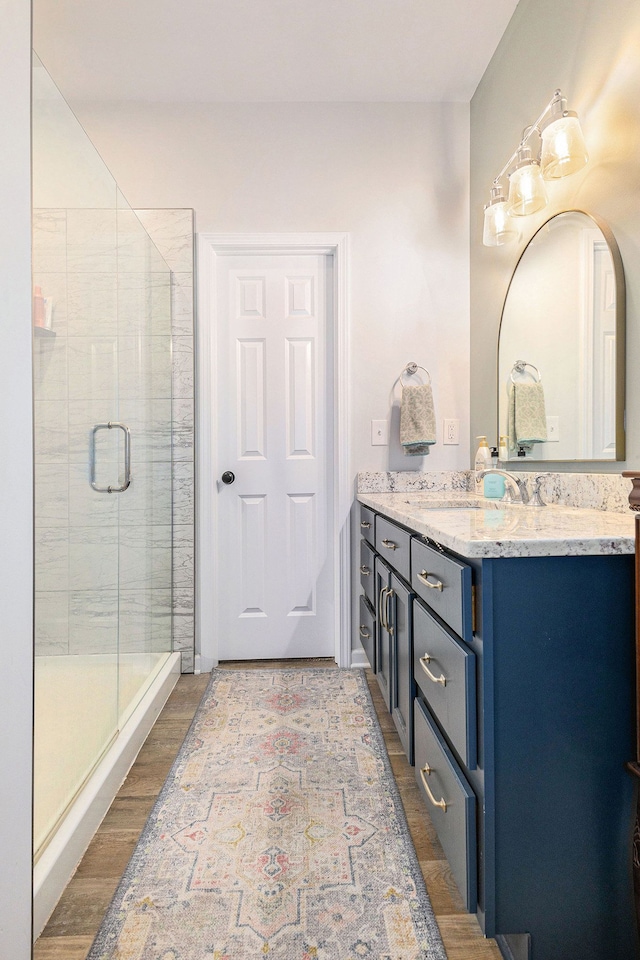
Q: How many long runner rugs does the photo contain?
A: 1